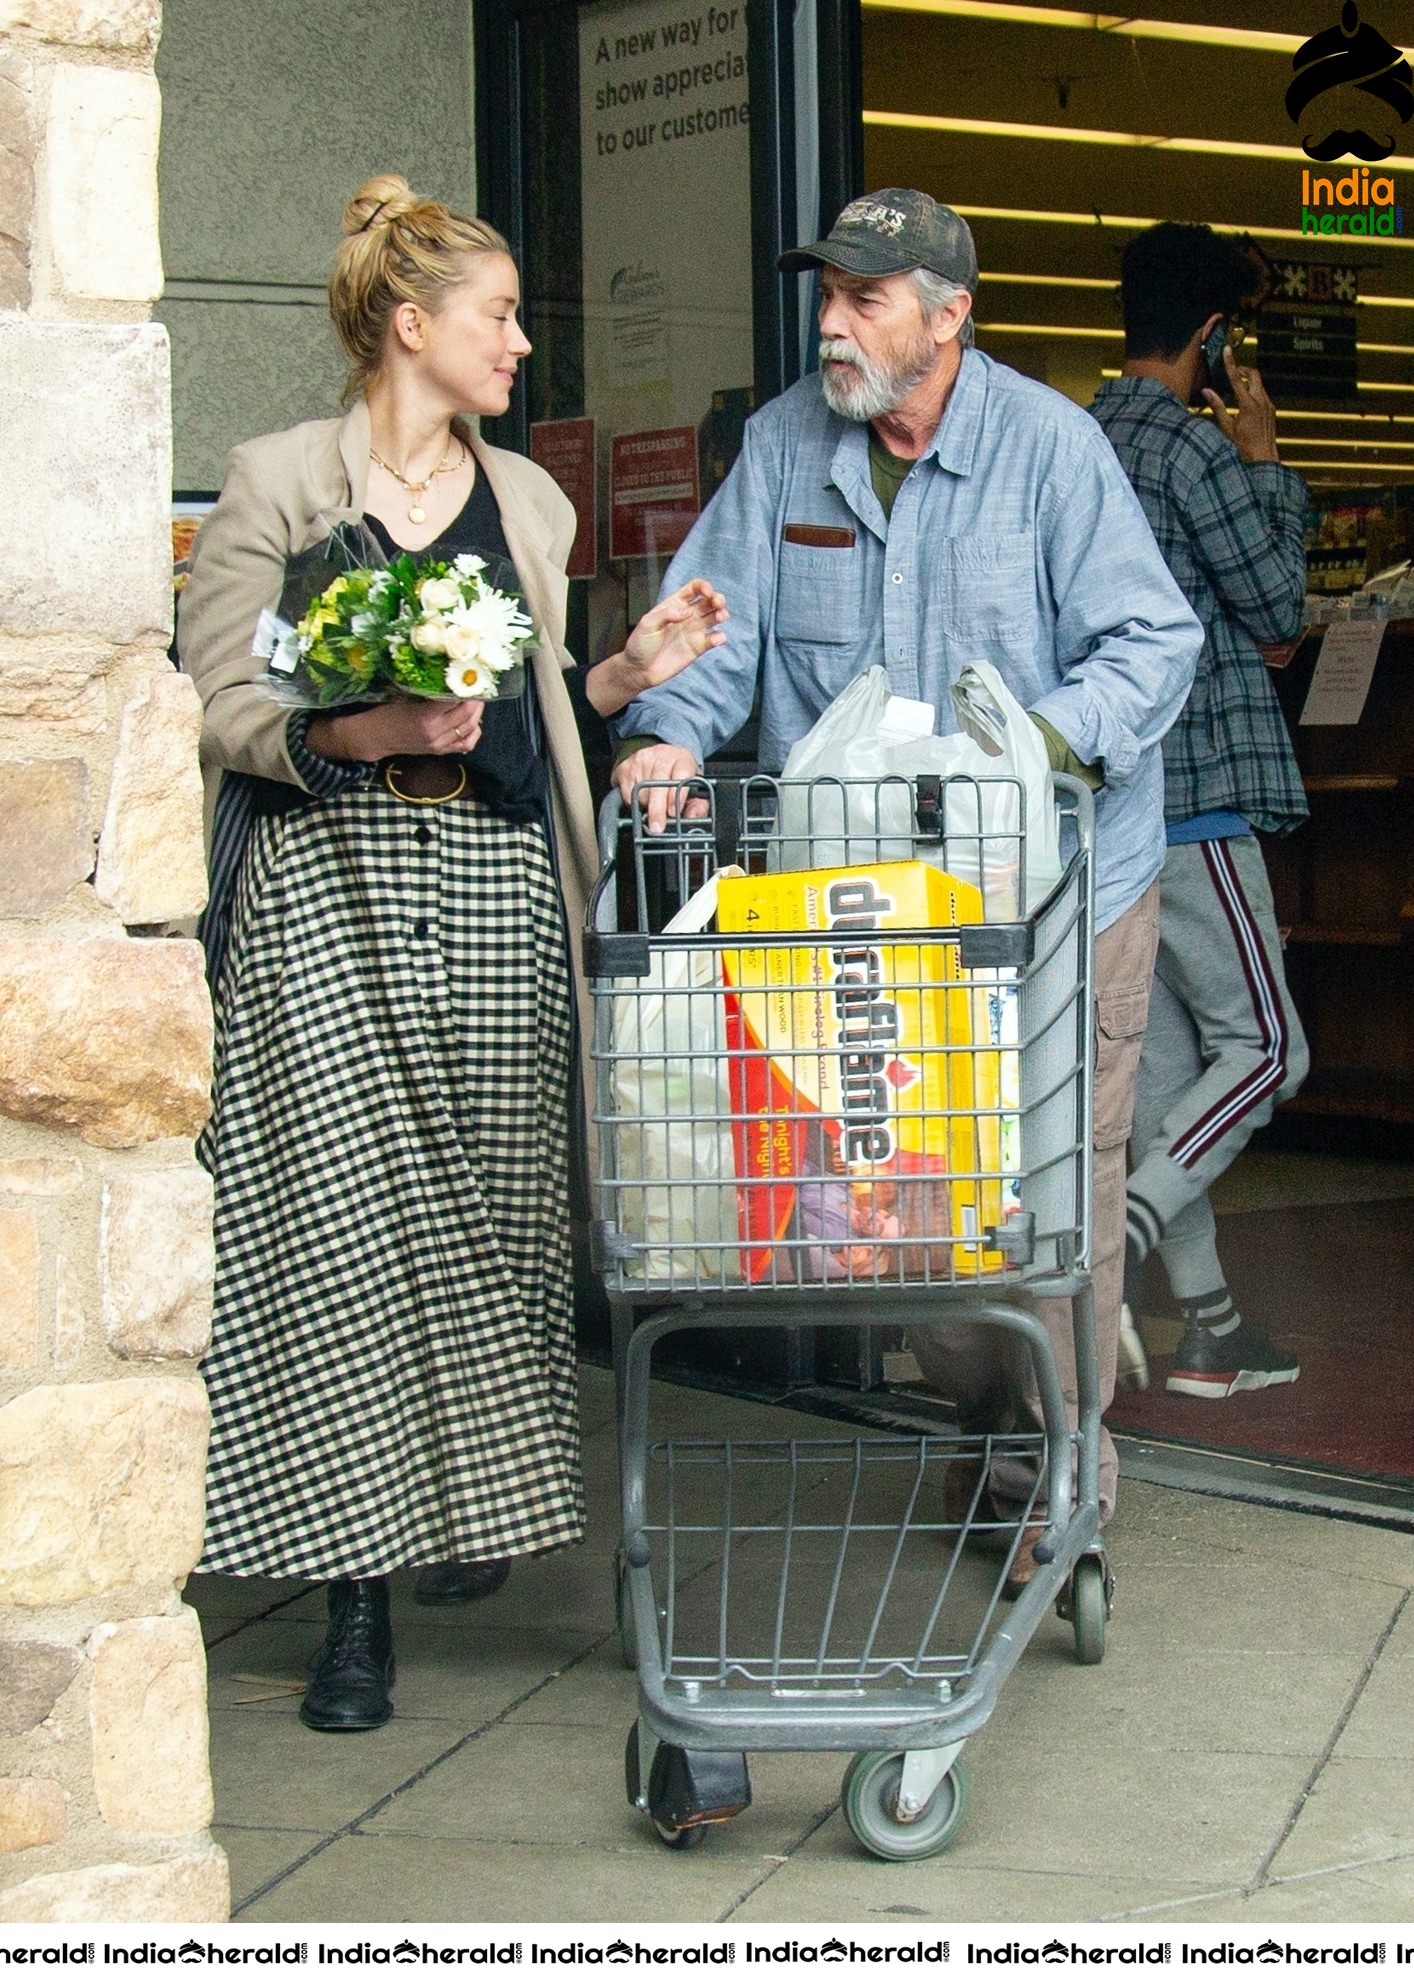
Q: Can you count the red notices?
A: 2